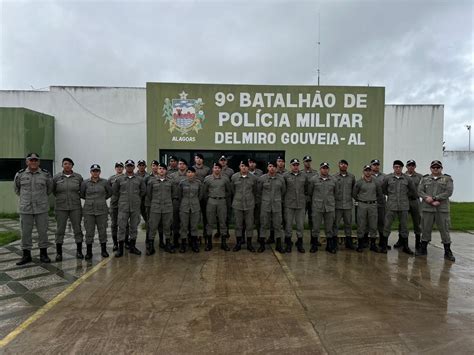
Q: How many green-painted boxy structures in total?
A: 2